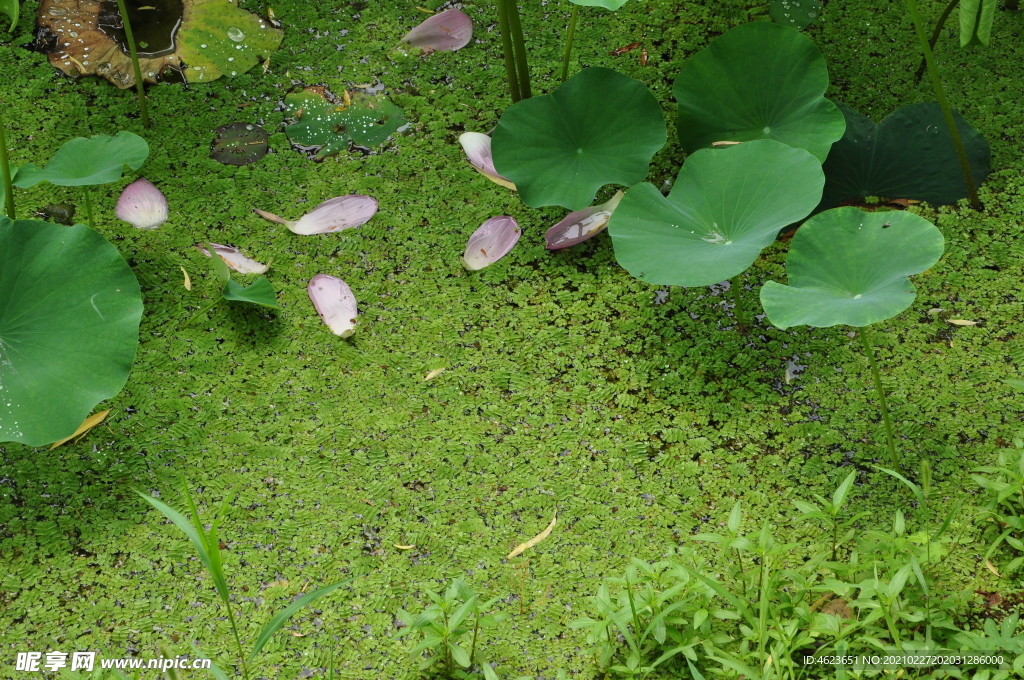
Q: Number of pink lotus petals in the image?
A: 8